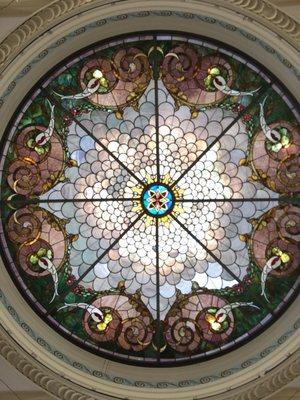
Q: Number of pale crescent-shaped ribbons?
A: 8